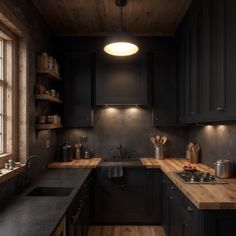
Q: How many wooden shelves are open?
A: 3